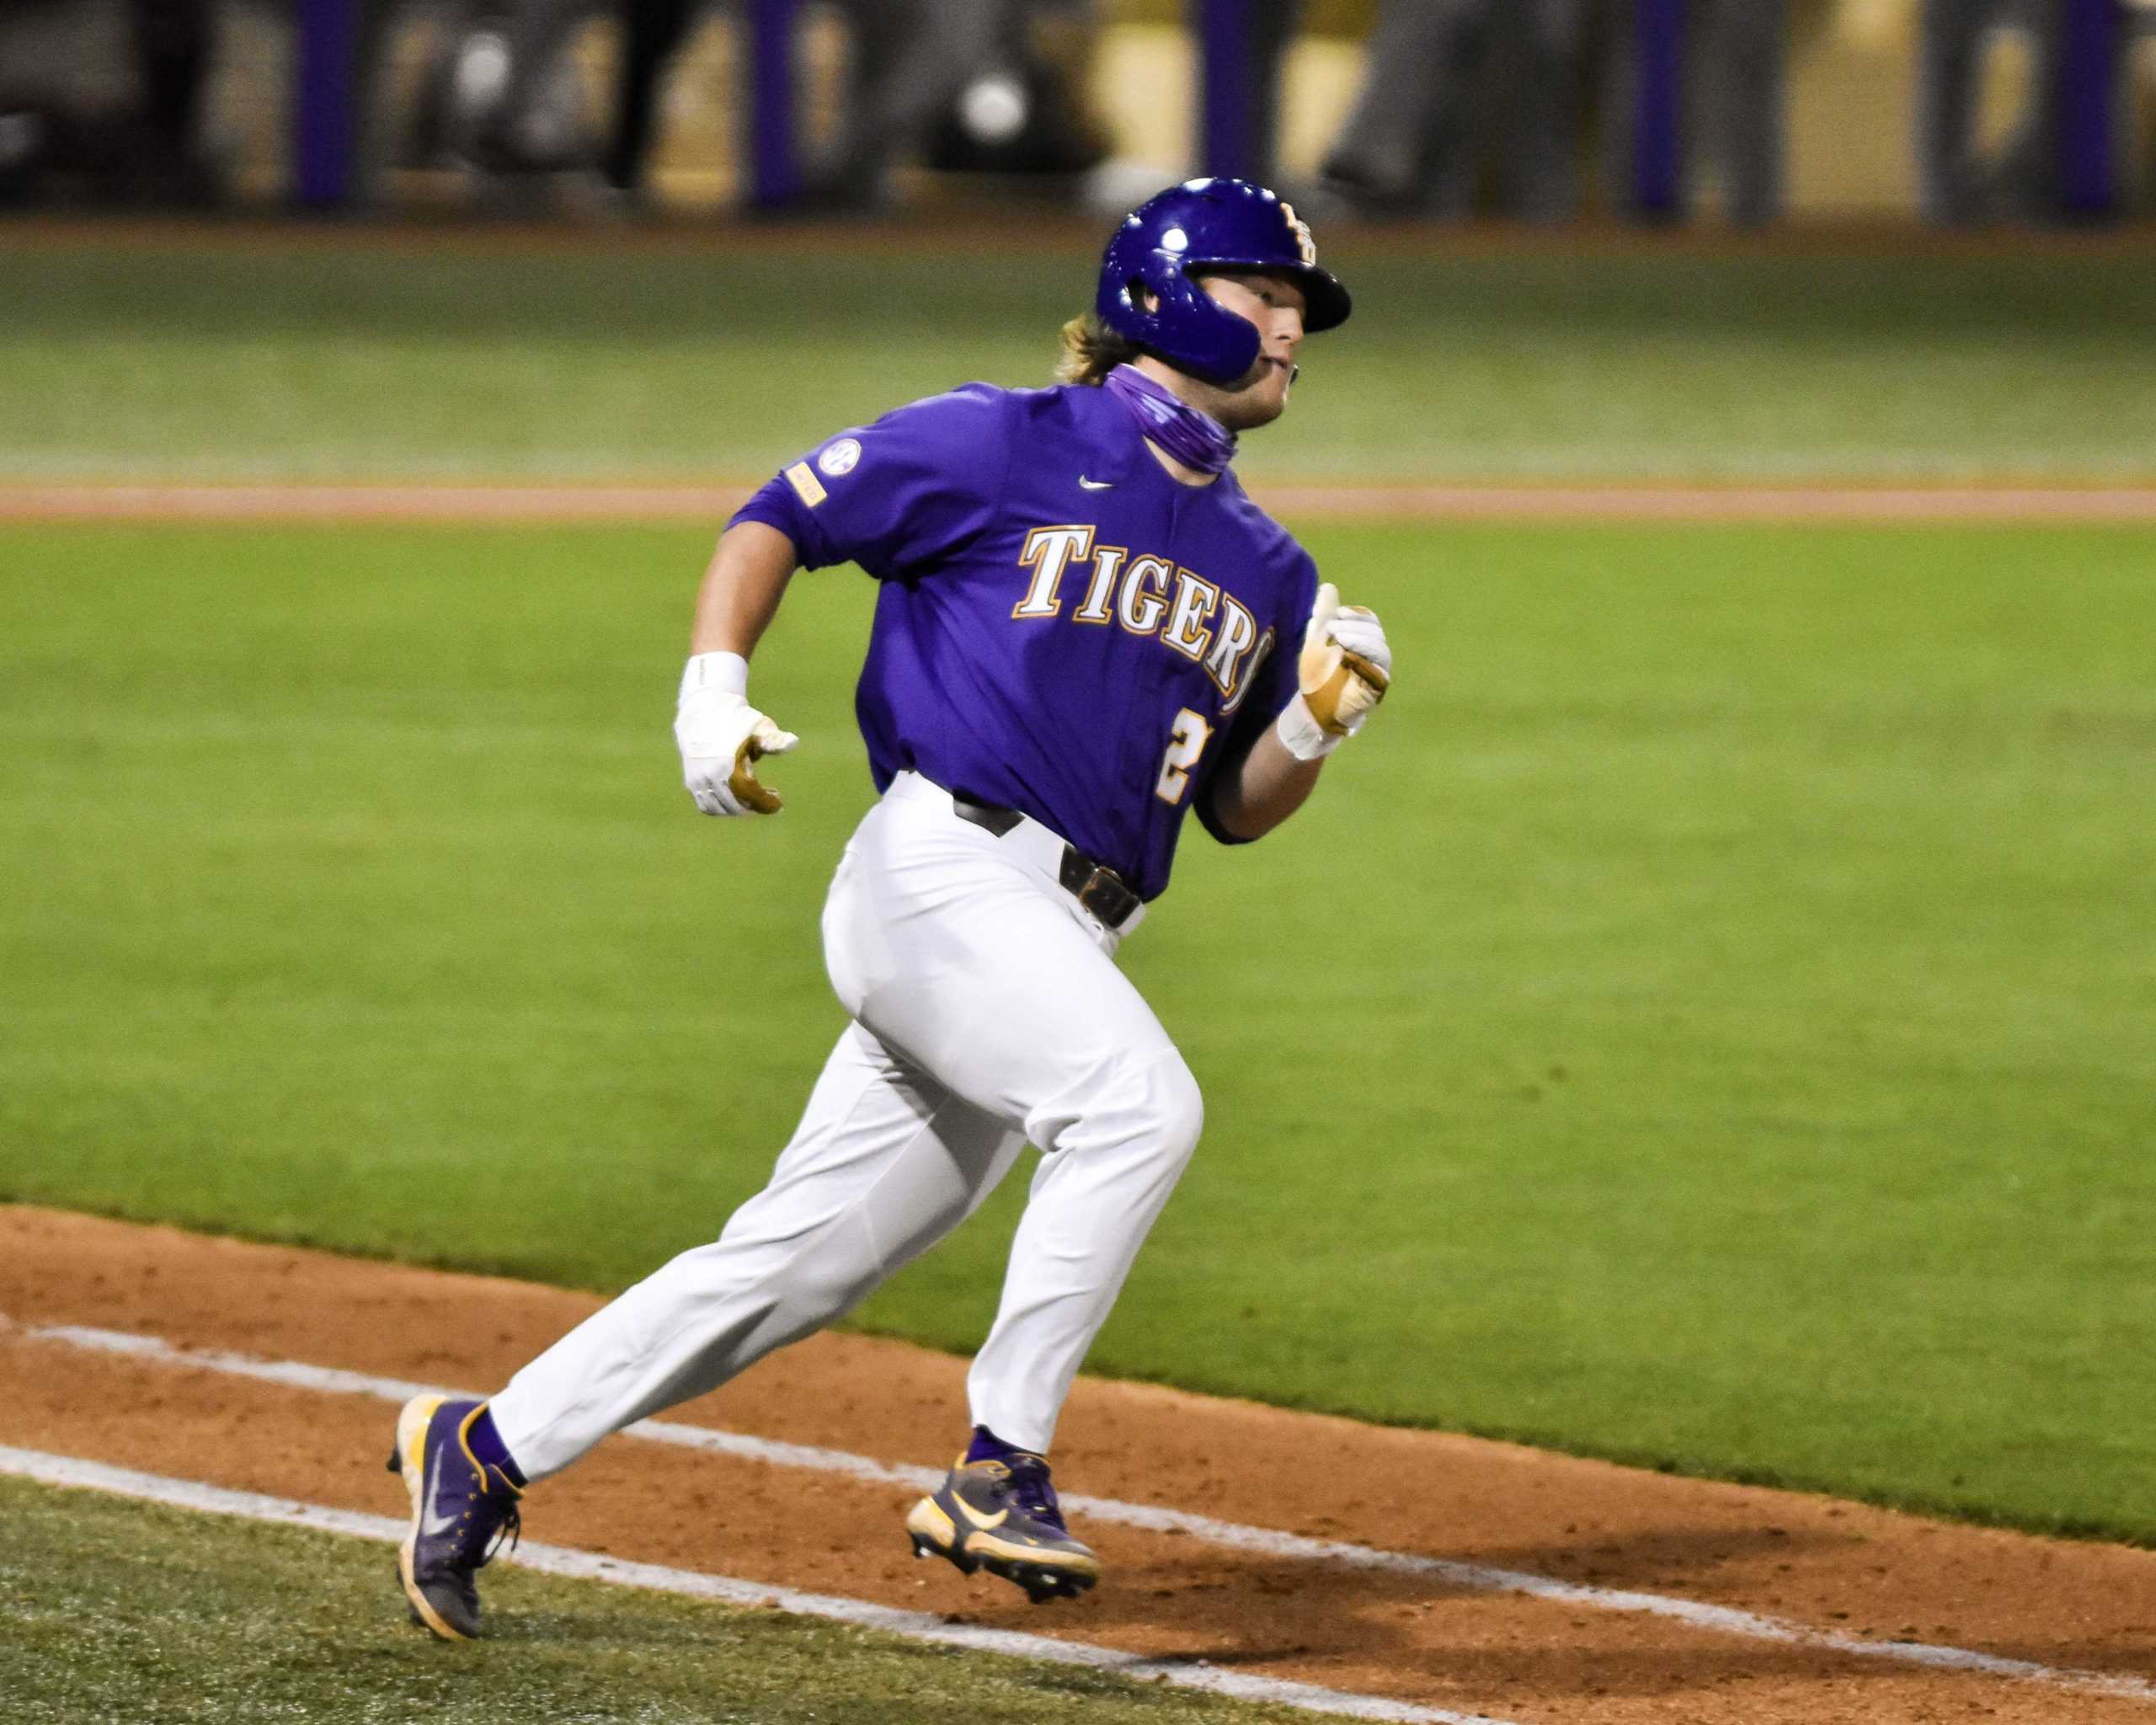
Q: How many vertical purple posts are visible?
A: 5